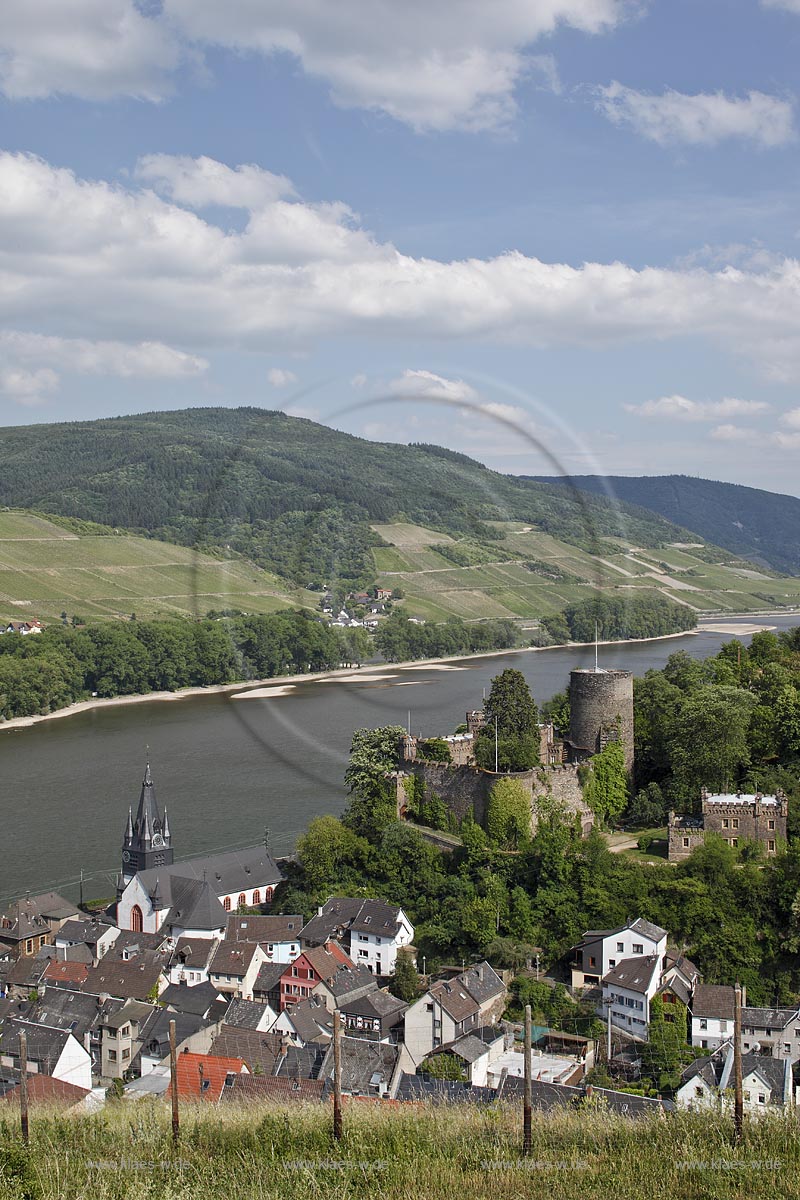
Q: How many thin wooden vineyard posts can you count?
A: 5